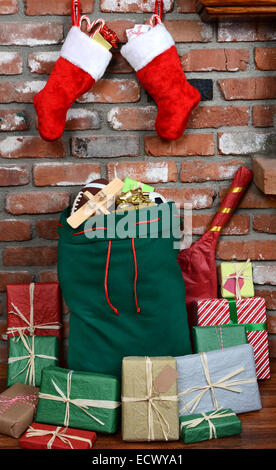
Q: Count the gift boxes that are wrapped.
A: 11